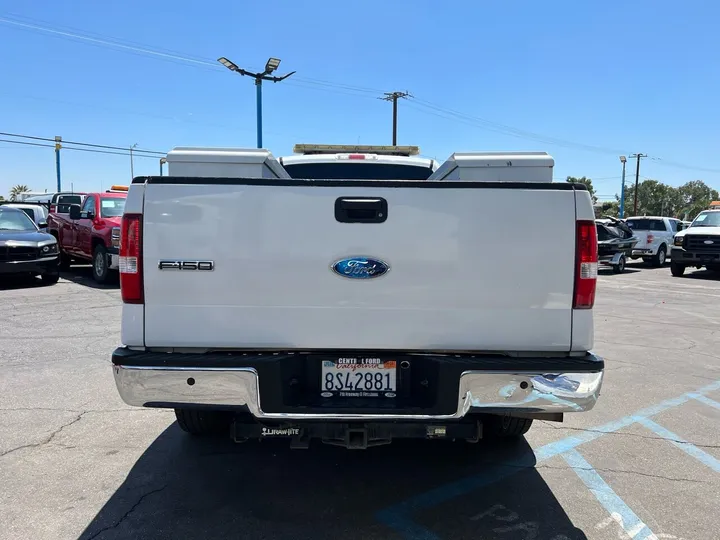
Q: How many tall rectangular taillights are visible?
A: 2